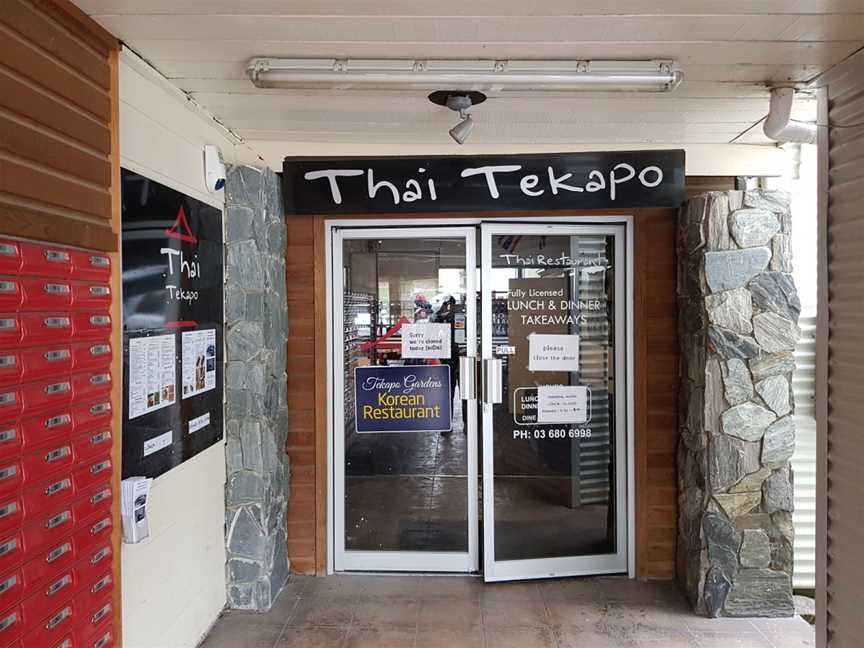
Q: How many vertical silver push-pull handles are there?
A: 2